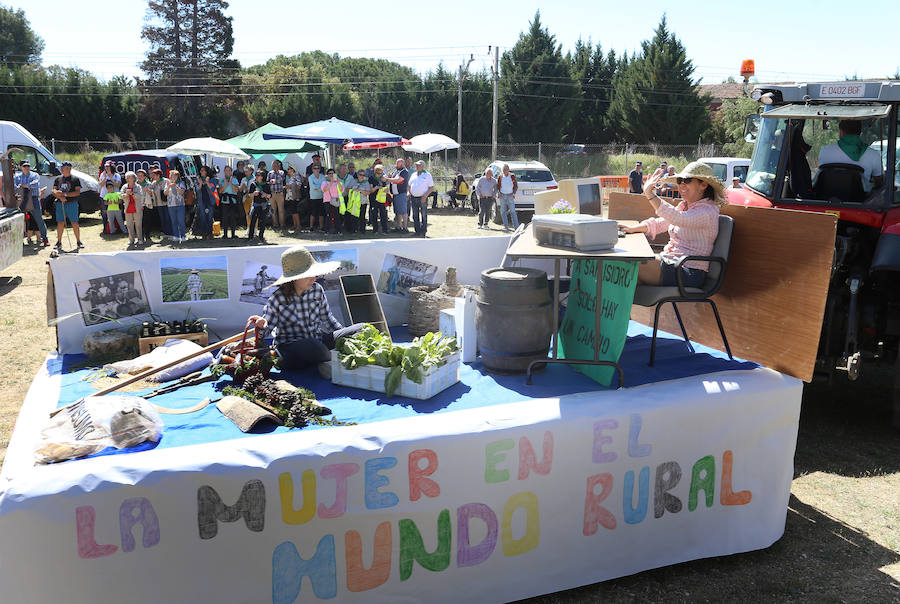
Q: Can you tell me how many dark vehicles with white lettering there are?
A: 1